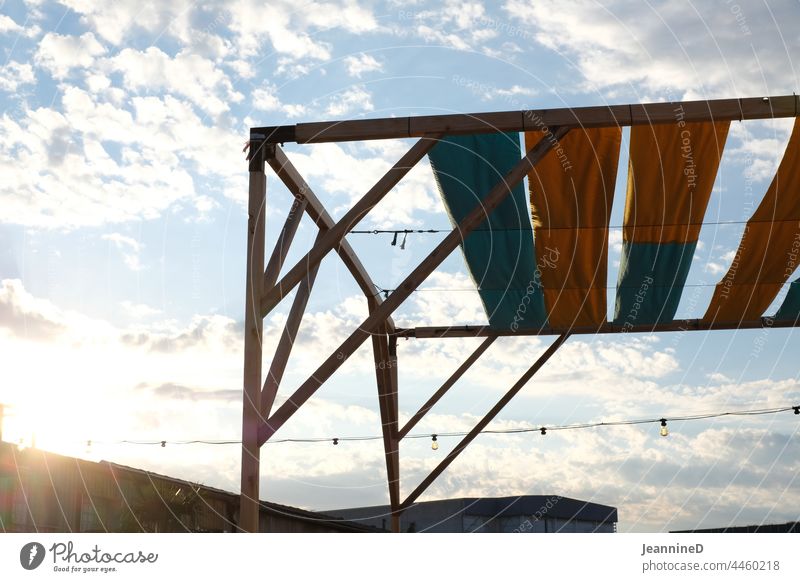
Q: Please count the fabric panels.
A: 5